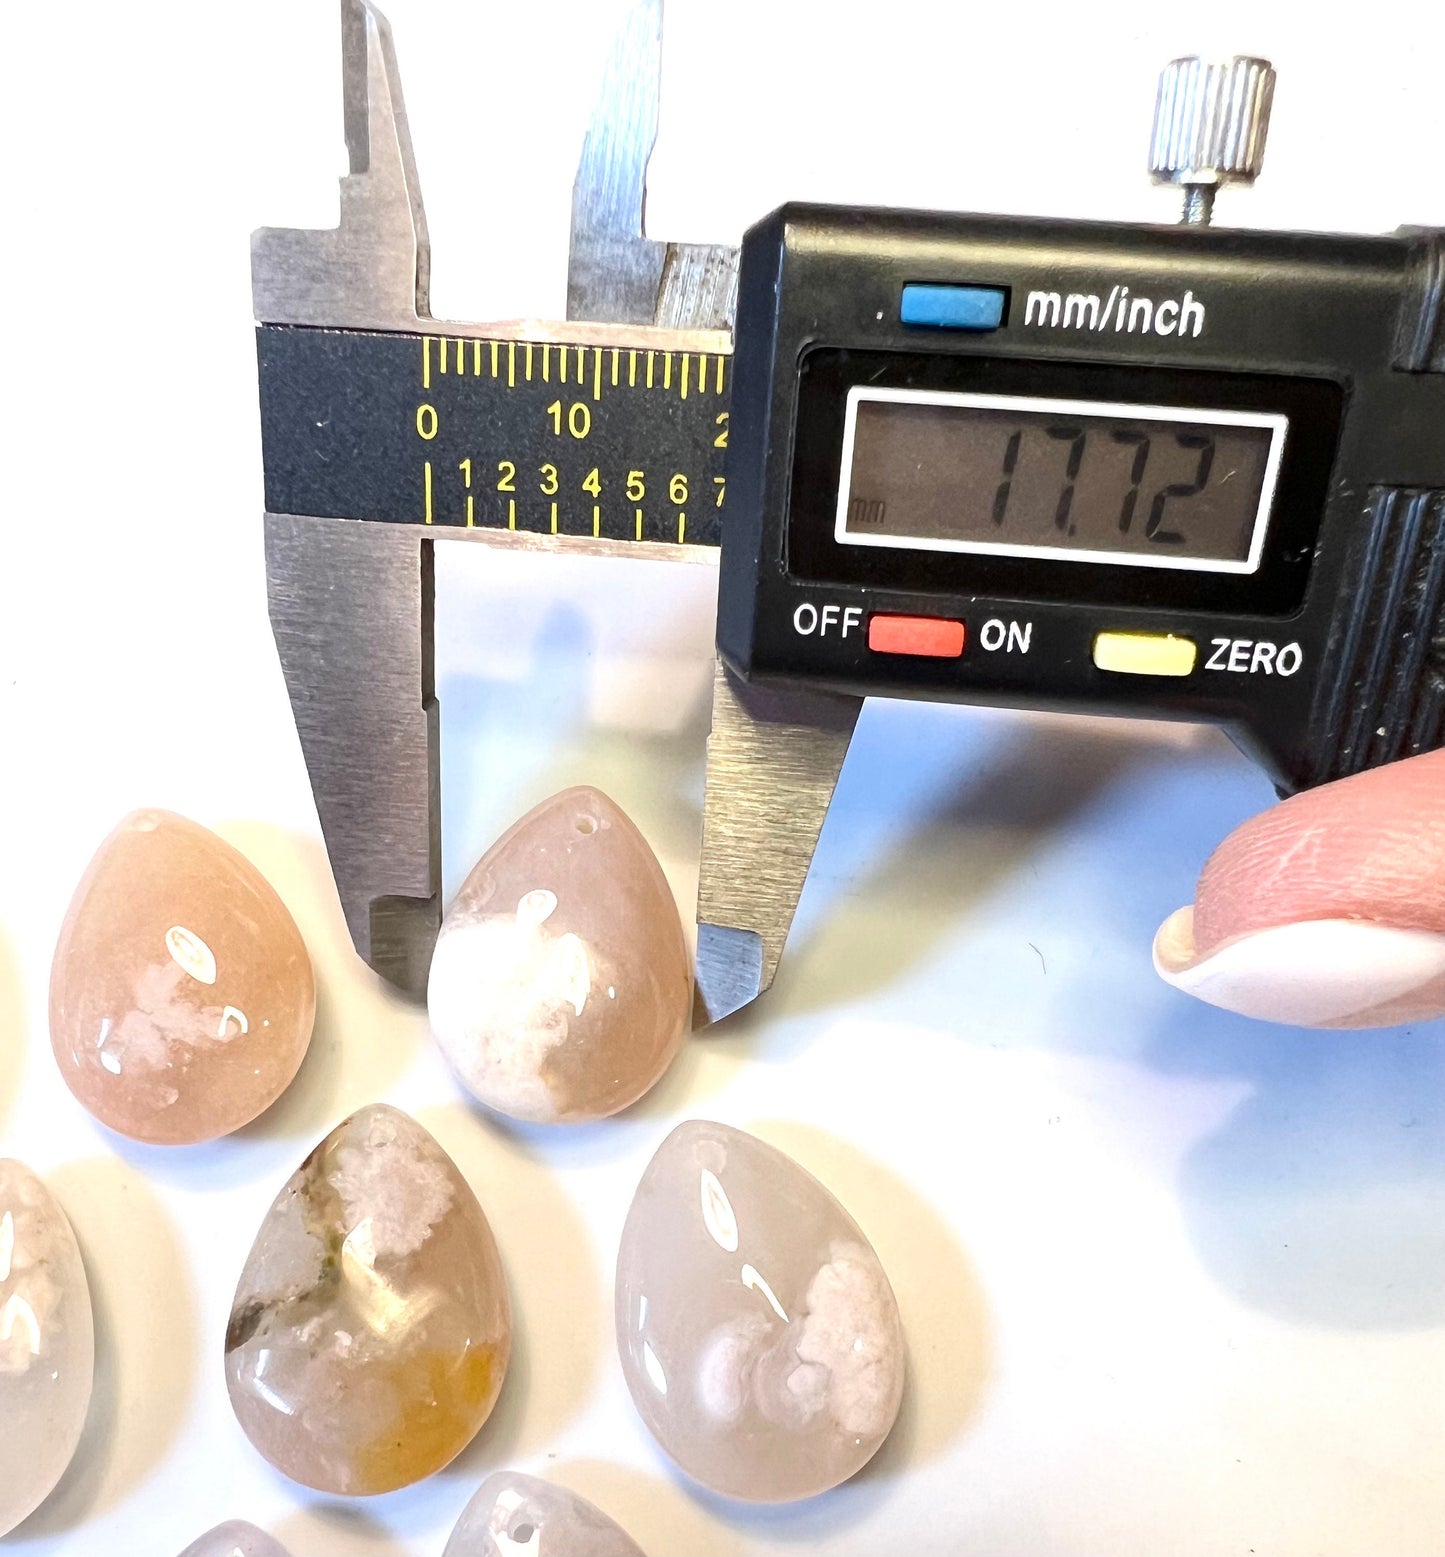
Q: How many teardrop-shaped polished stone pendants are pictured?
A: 7